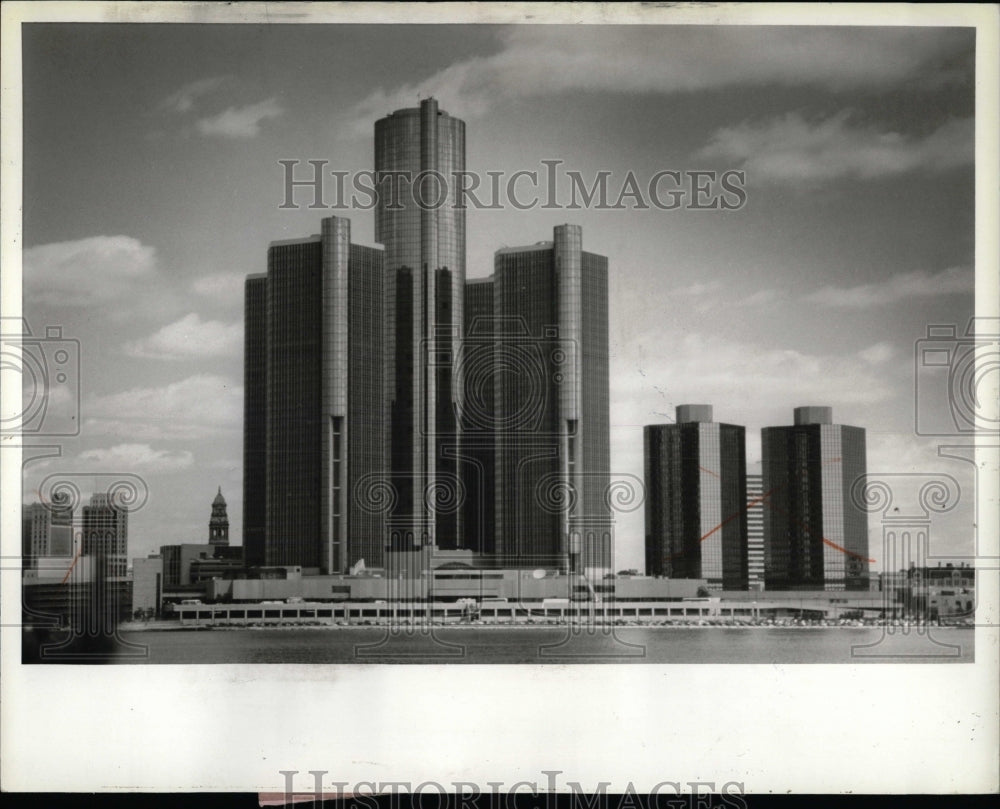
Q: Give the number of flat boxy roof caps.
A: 2